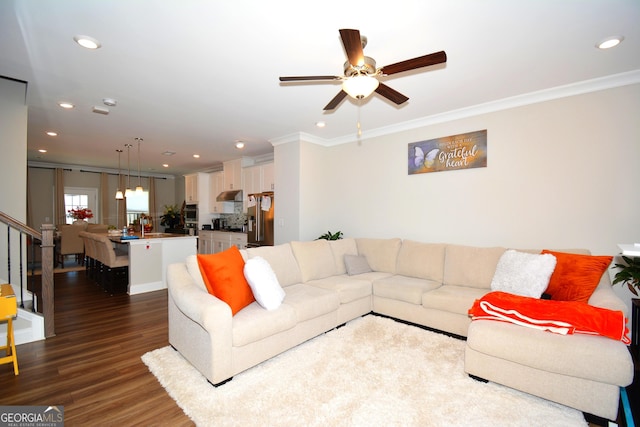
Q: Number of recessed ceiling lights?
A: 9